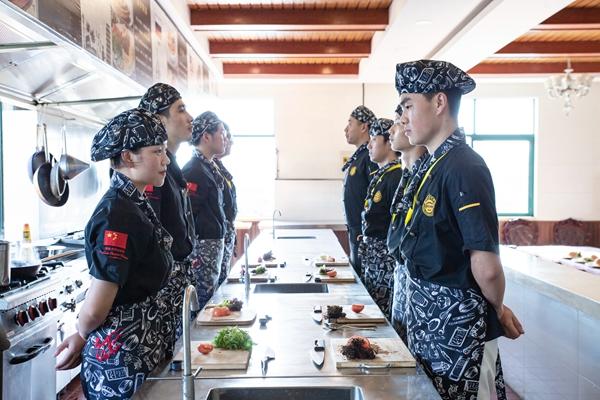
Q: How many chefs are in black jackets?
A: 8